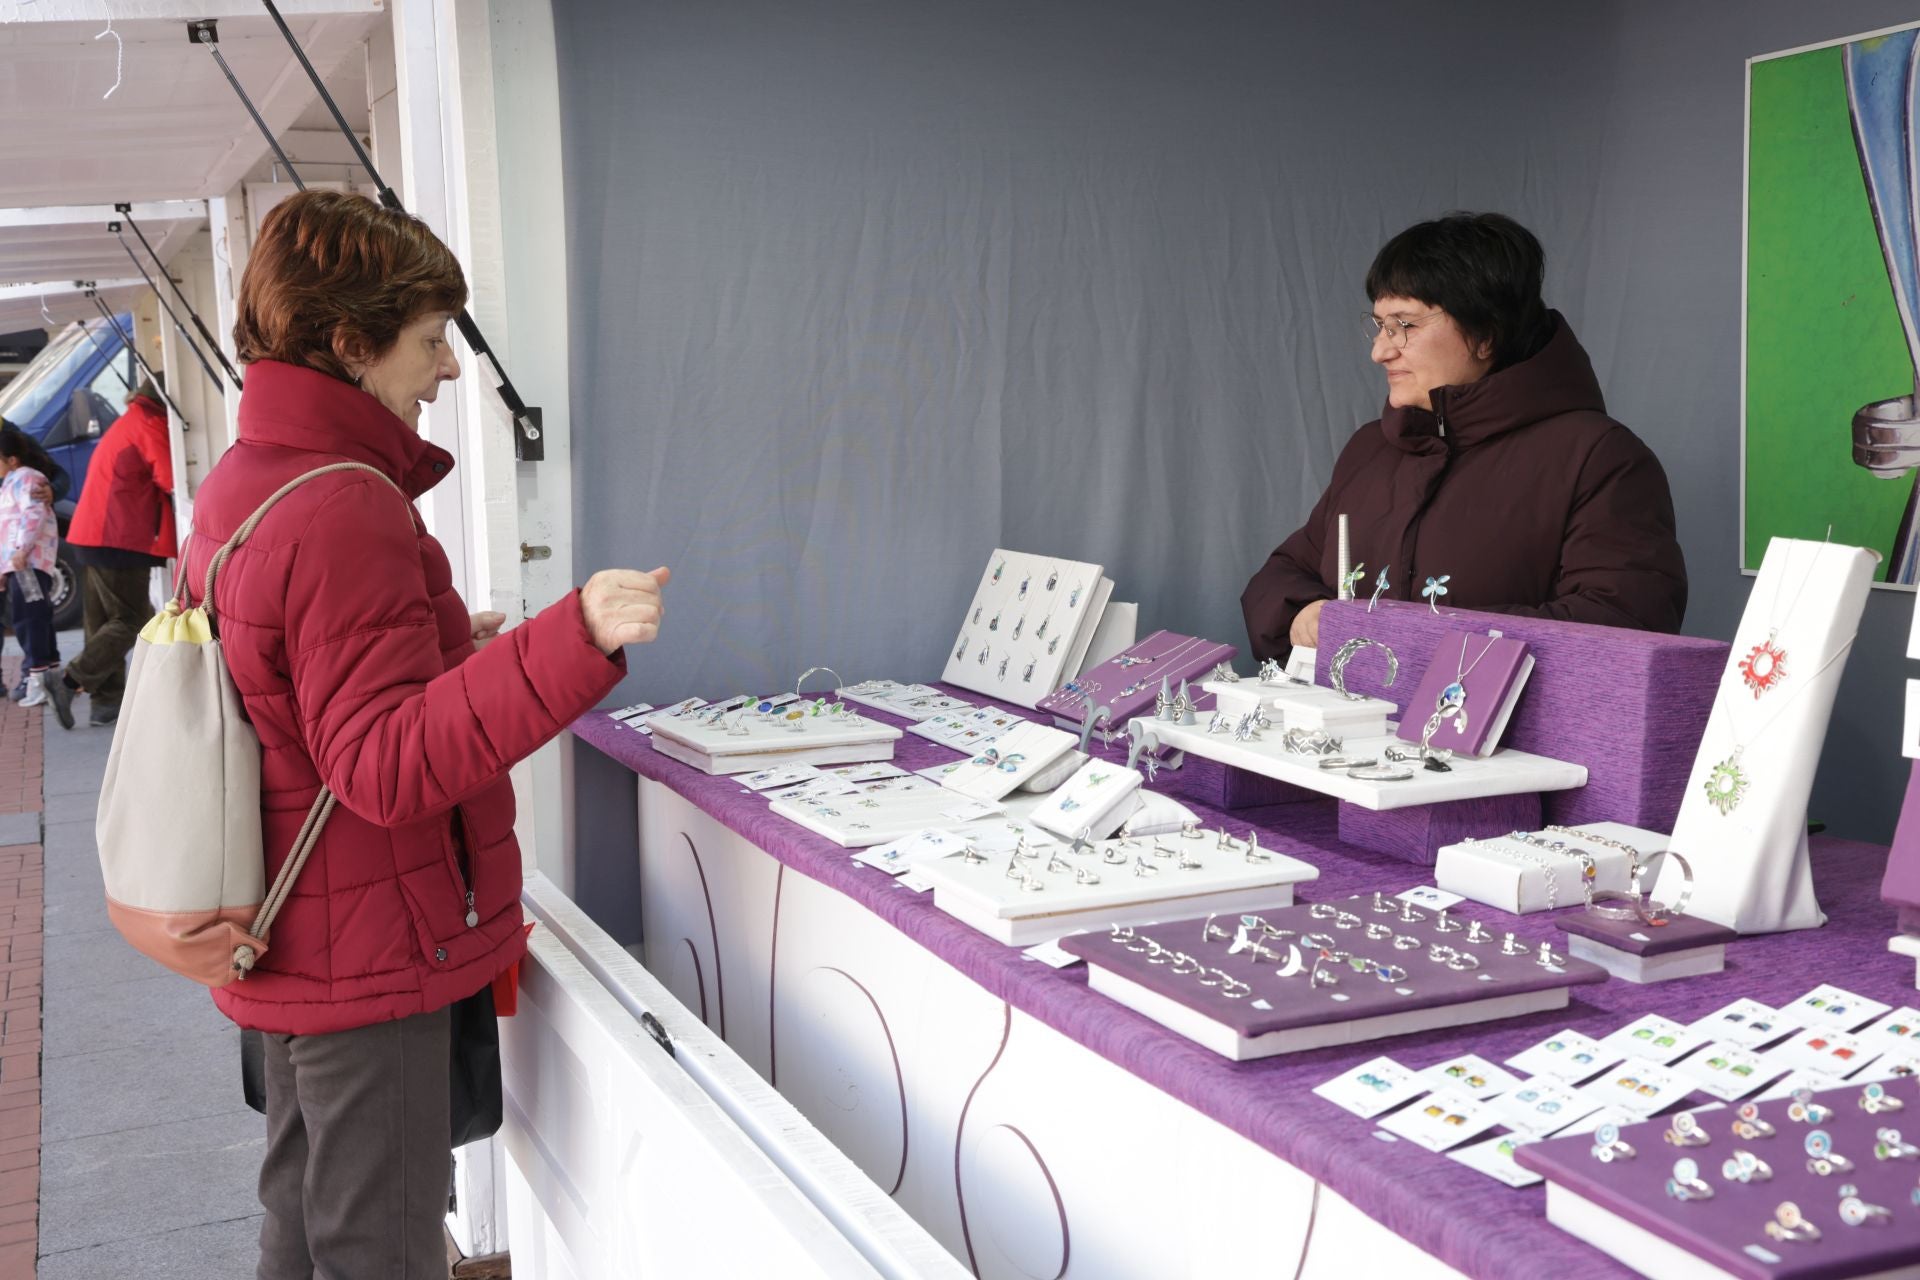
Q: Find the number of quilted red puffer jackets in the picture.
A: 1